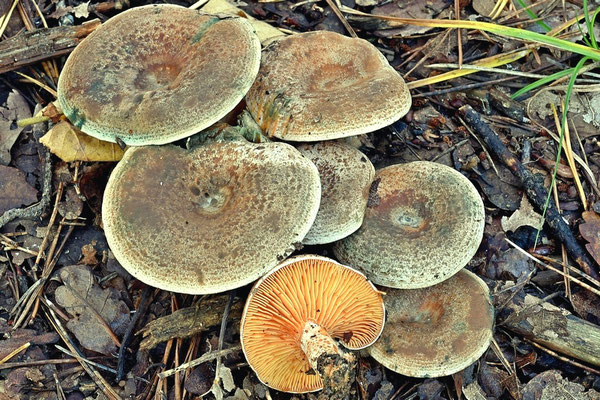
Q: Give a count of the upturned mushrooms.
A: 1